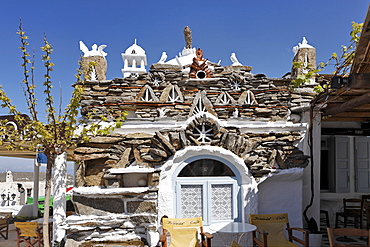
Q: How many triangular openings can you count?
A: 5